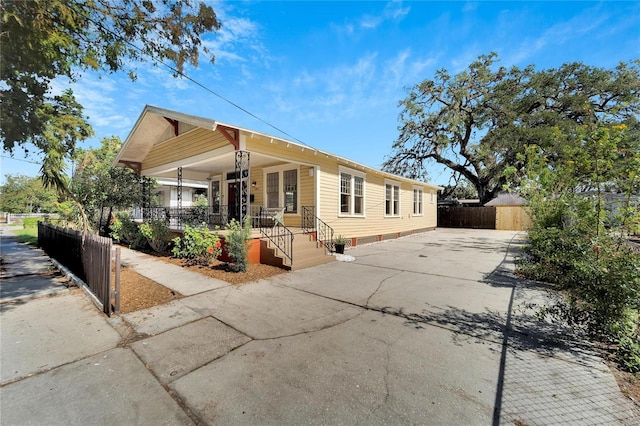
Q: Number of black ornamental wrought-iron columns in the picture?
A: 3